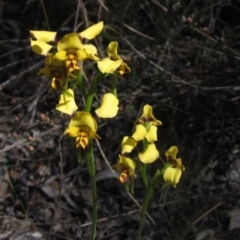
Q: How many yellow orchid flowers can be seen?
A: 7